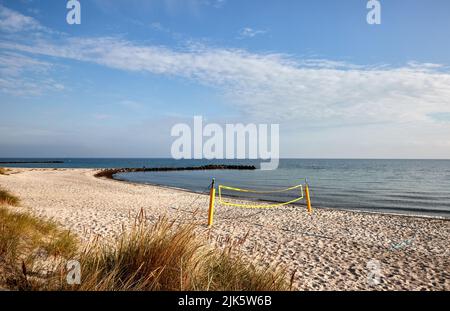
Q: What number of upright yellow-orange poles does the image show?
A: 2